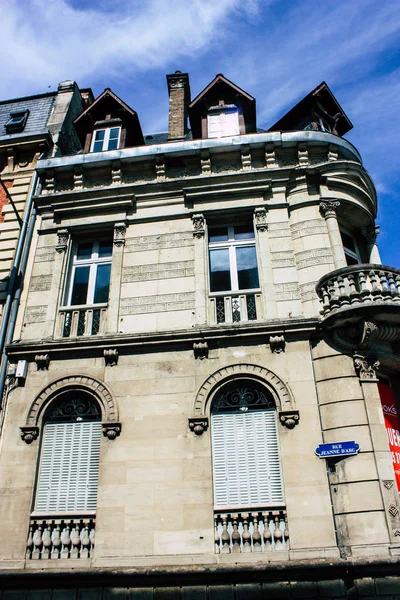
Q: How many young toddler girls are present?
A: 0